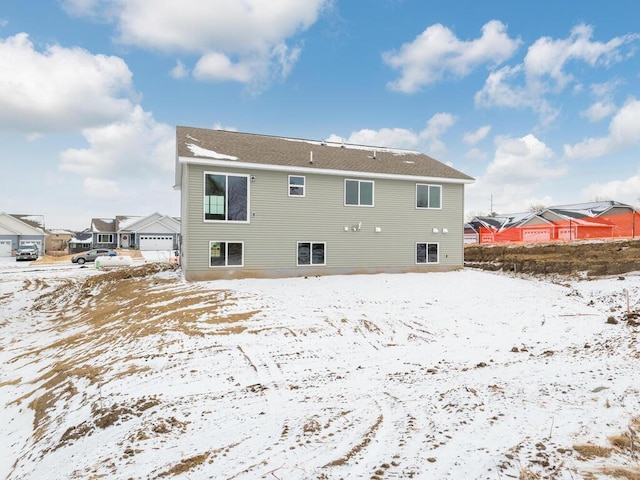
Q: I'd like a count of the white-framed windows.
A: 7